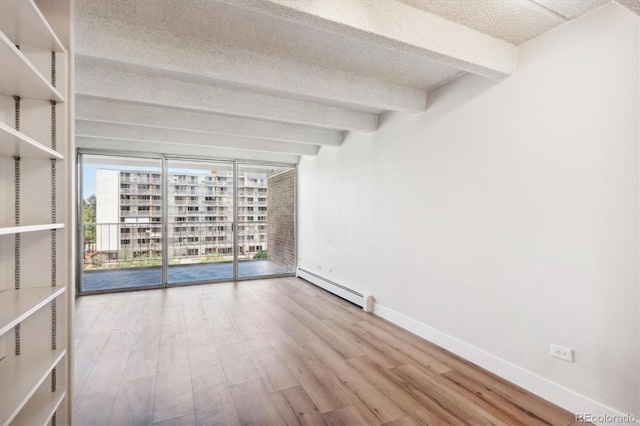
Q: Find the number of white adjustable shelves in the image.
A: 7